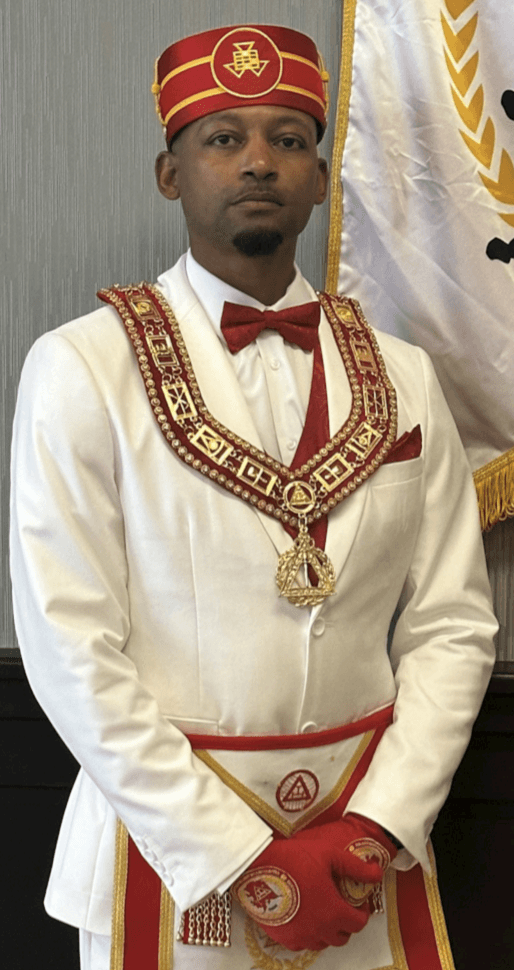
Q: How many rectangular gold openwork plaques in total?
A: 10